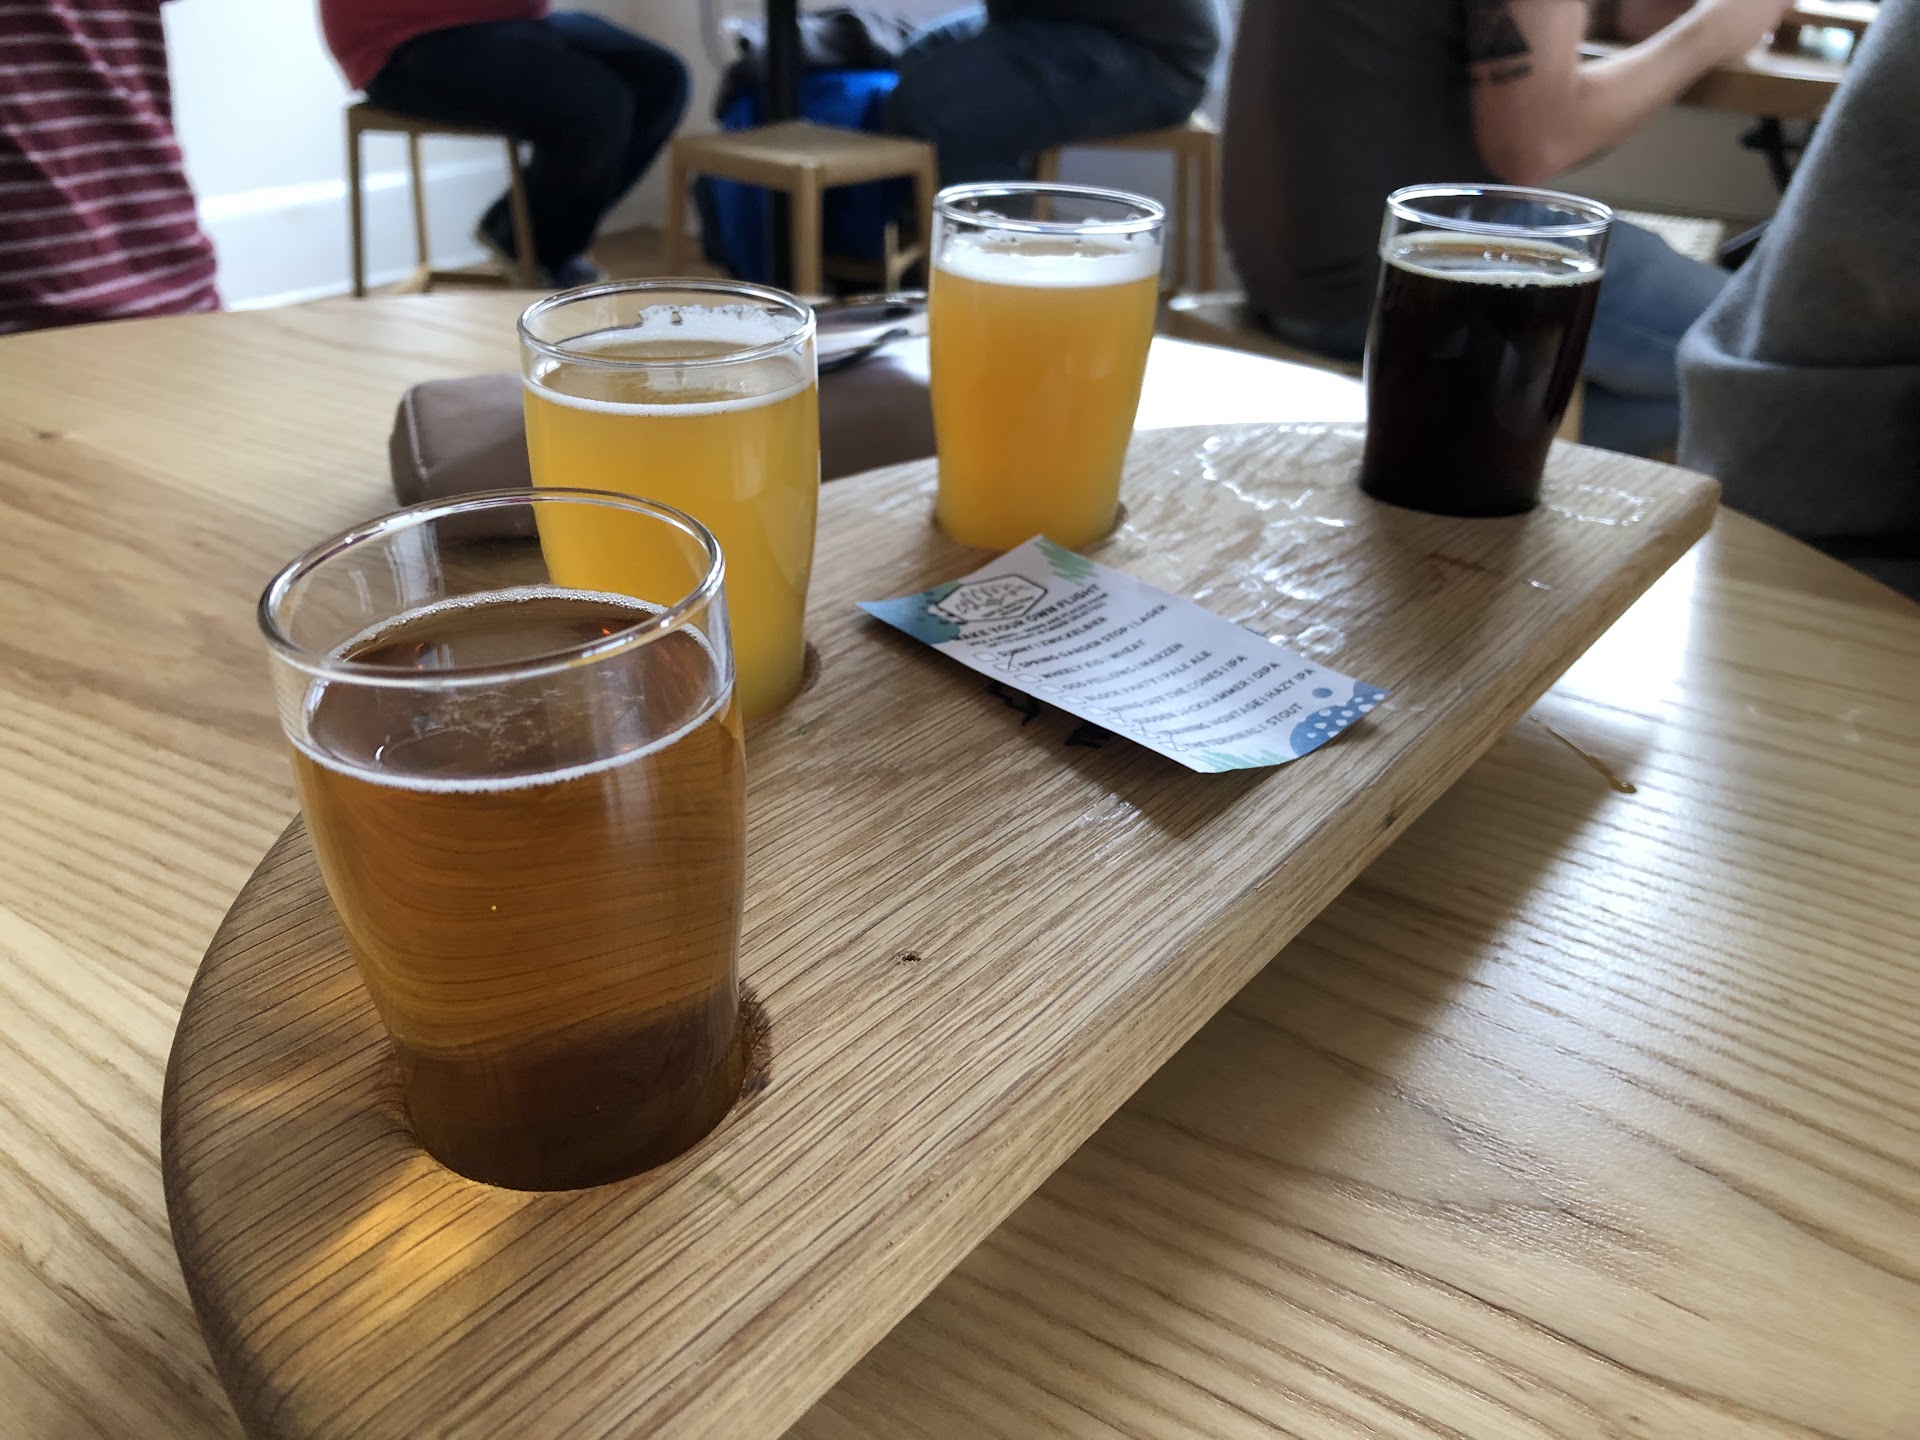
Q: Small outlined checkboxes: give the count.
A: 9